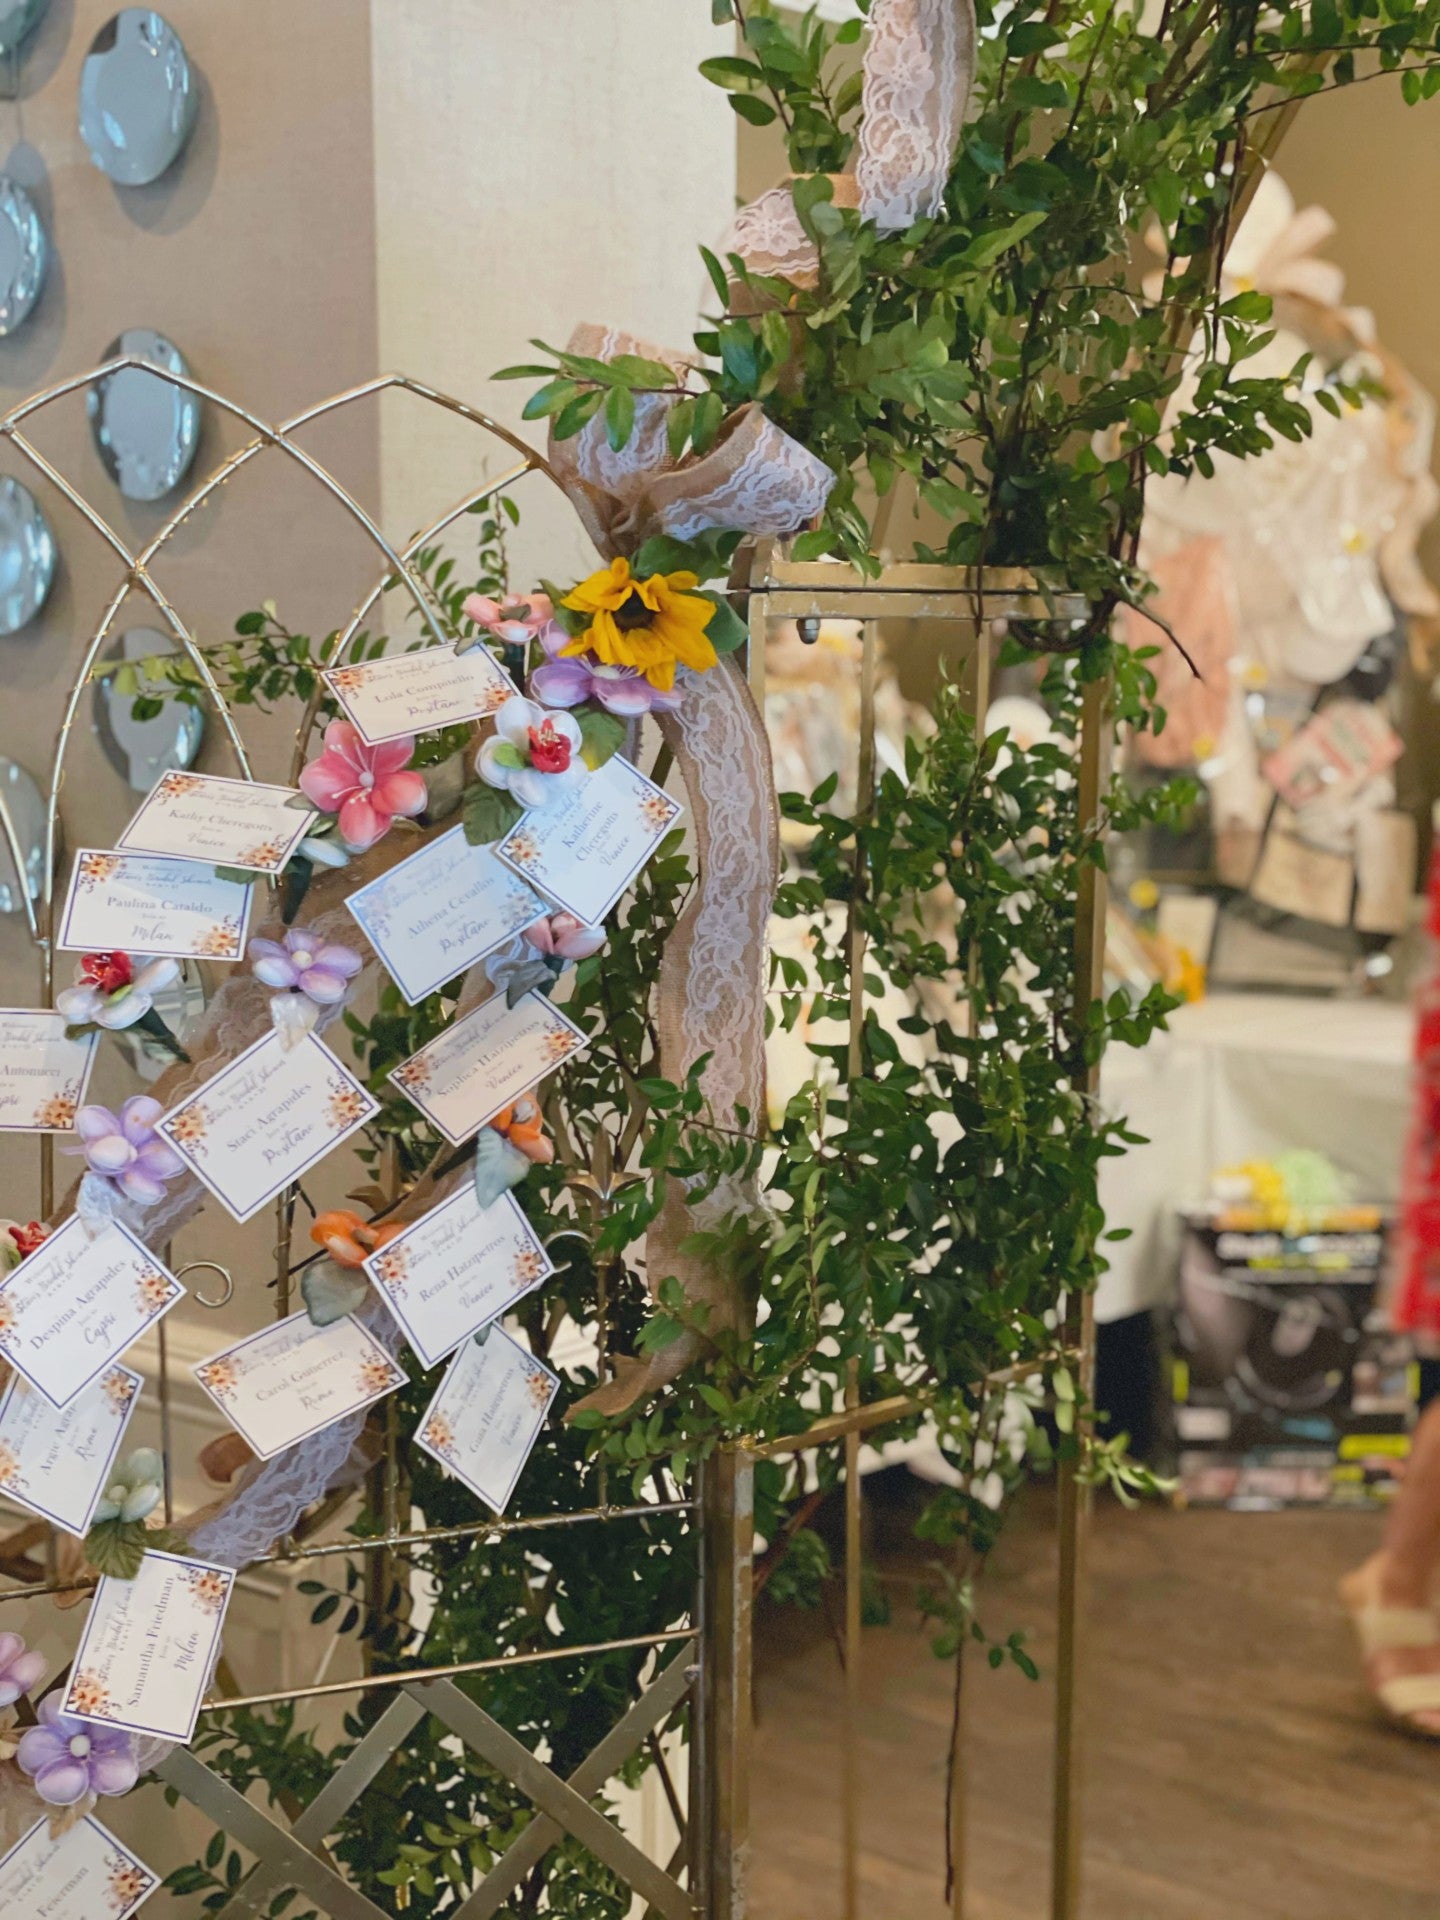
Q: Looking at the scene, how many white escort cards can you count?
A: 15